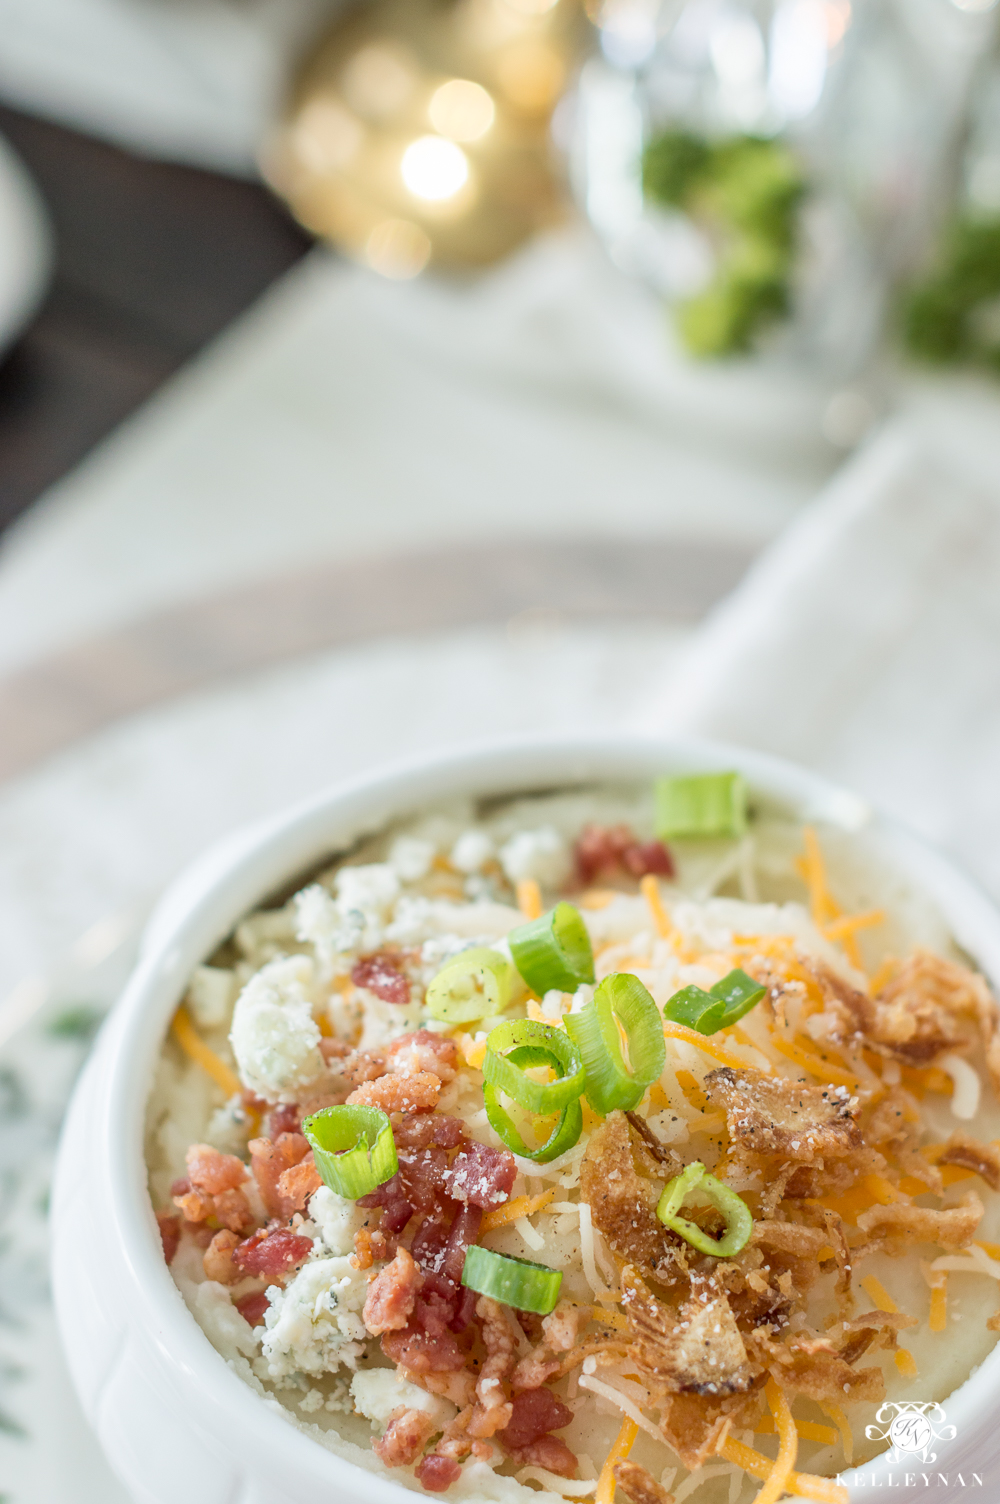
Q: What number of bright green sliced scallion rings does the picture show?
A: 10